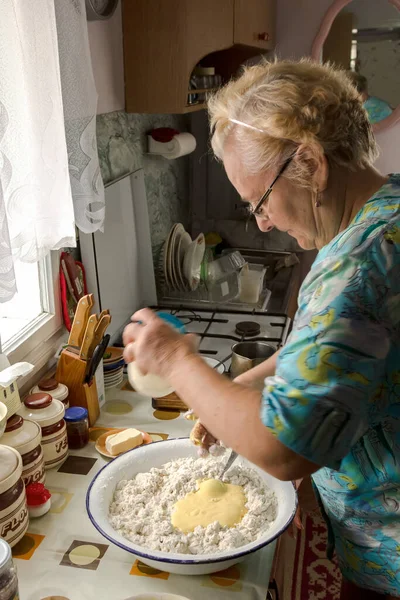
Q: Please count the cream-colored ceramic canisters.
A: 4